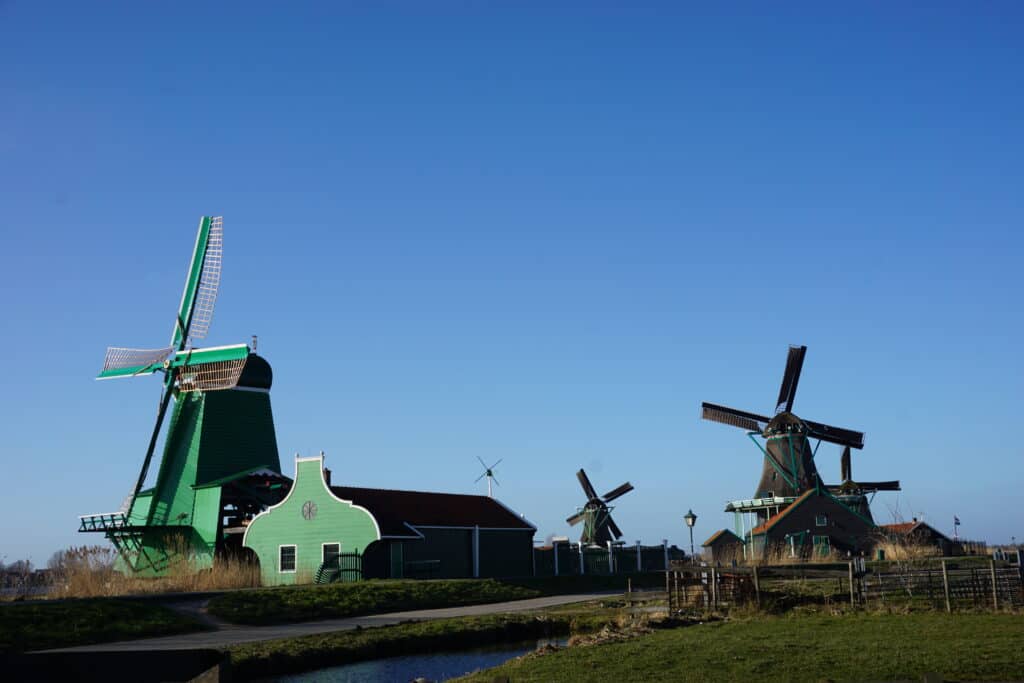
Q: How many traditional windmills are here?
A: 4